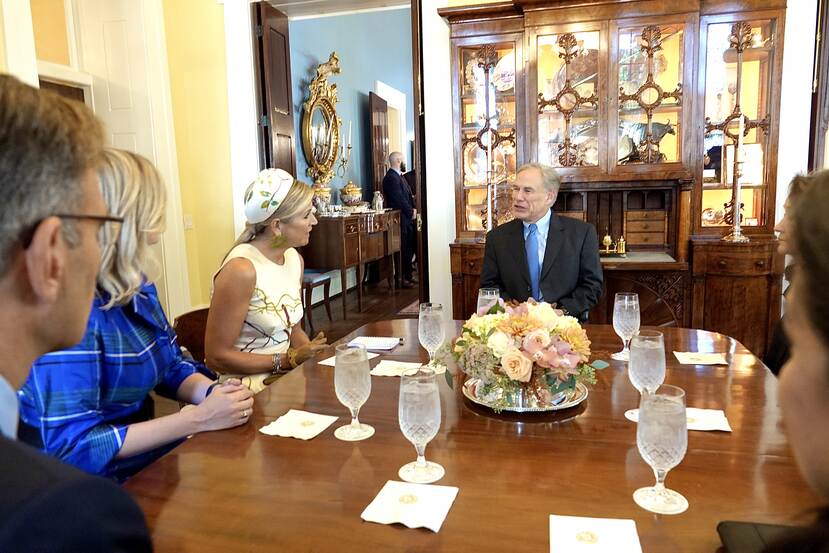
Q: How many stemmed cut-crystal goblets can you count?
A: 7